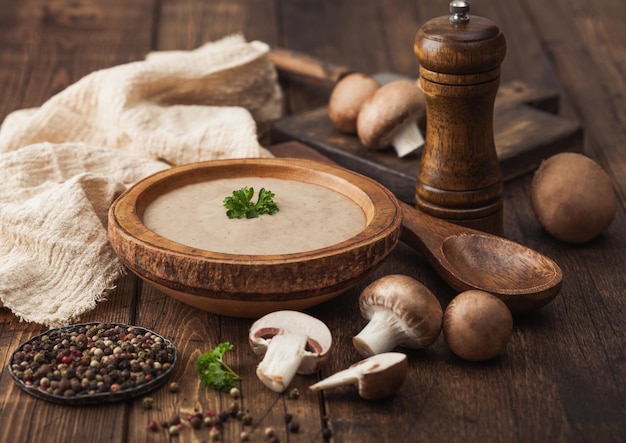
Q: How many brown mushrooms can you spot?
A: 7